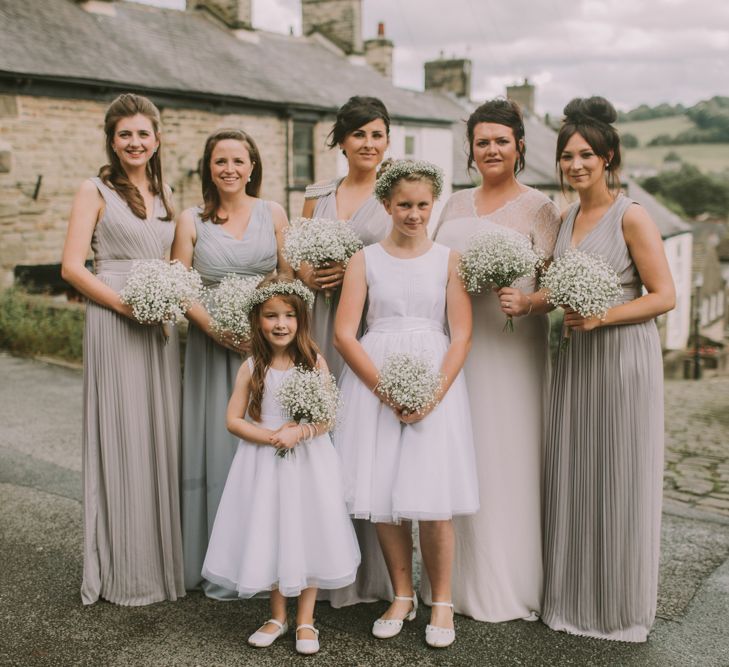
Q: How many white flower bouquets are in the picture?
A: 7